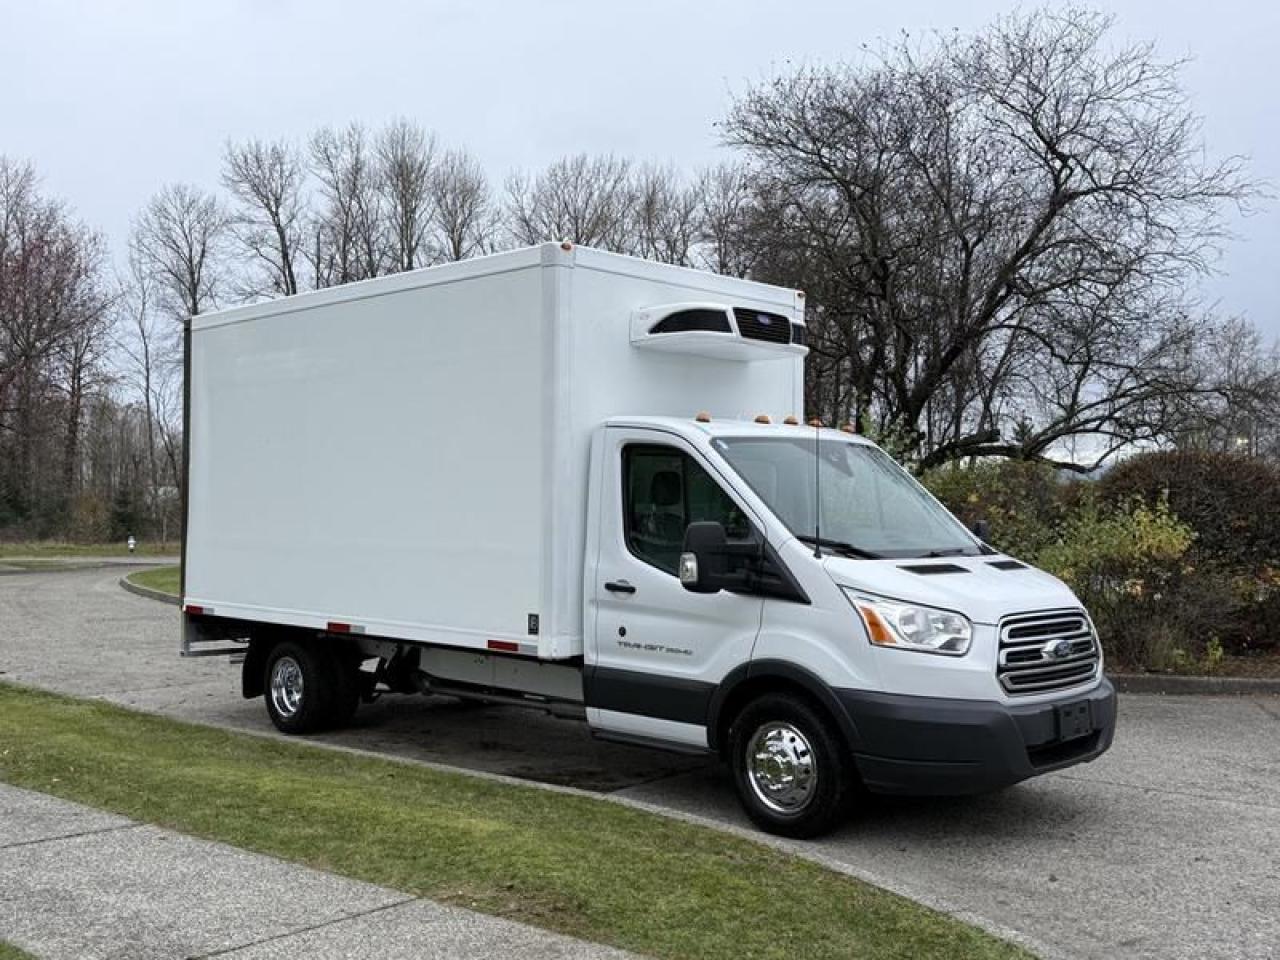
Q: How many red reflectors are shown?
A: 3